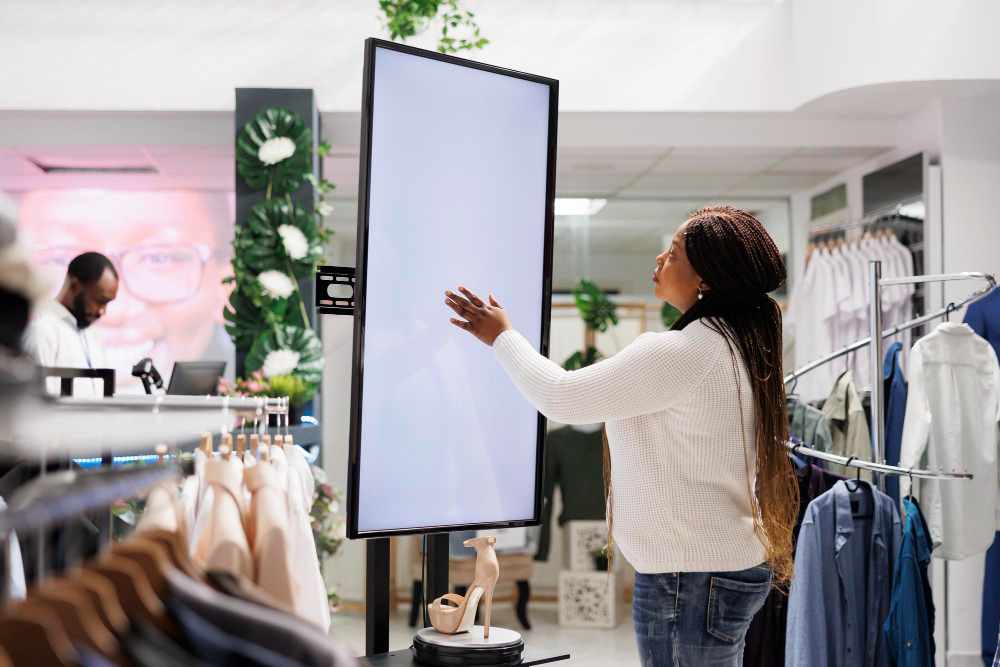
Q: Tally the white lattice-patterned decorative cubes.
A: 2